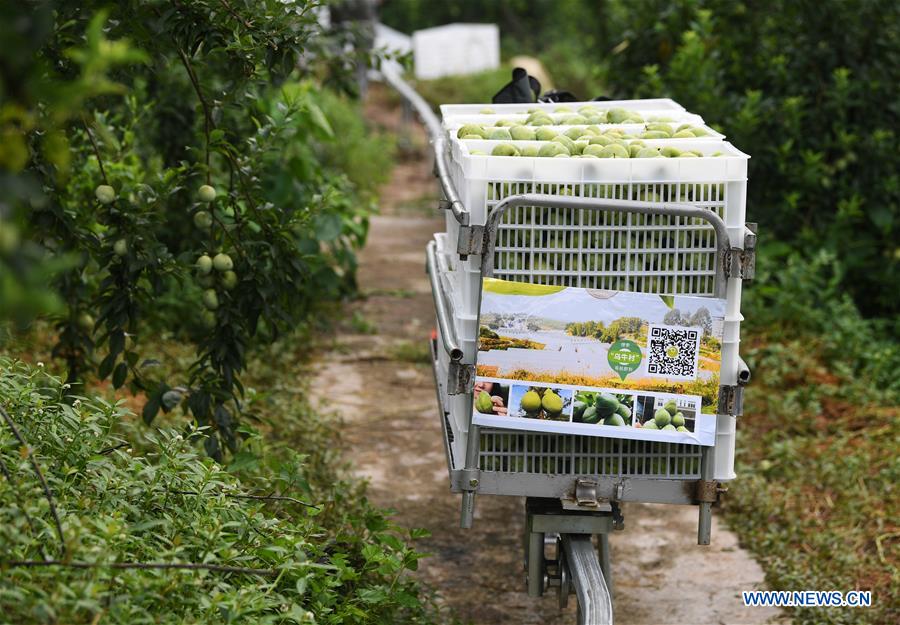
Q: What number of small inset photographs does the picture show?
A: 4